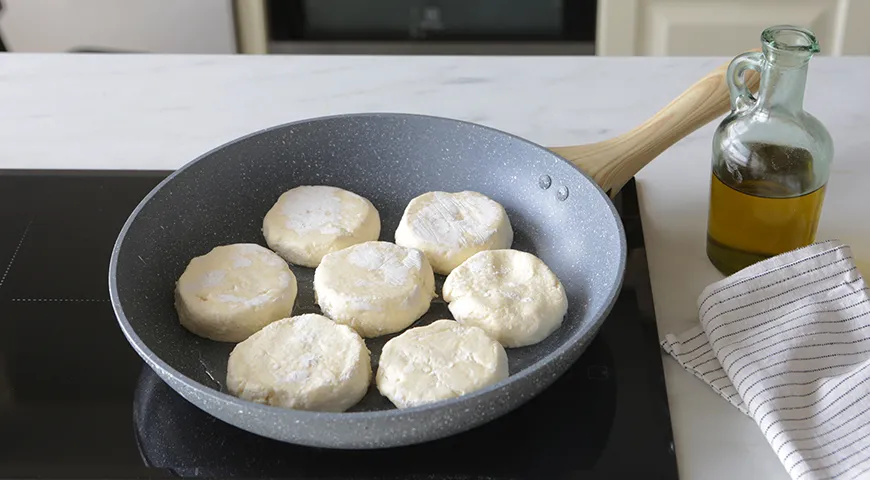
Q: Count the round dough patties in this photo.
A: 7